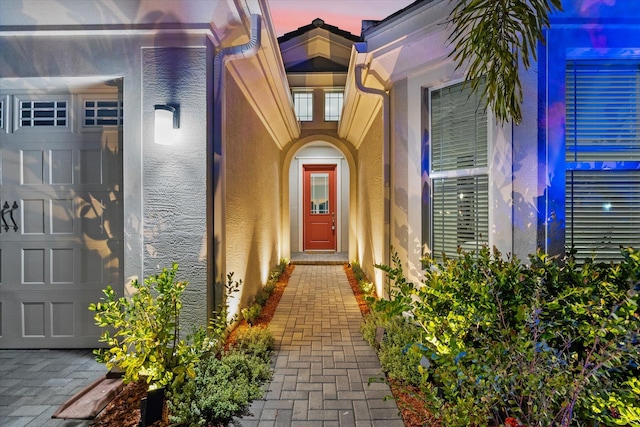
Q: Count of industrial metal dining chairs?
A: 0